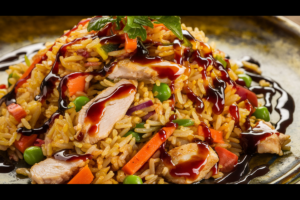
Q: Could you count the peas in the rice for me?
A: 7